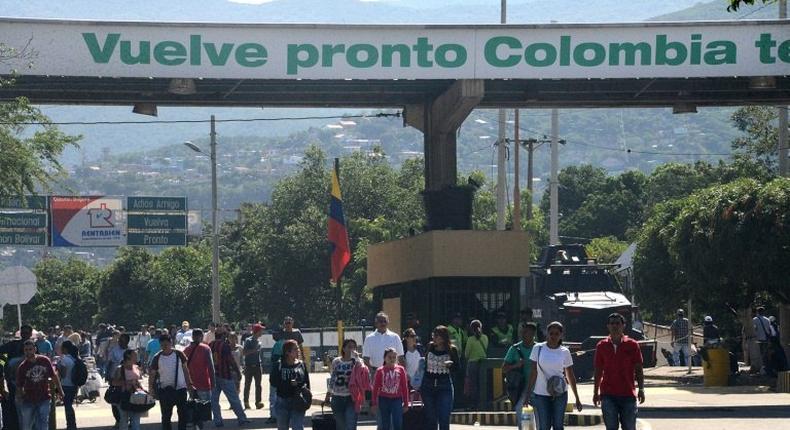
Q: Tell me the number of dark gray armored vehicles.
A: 1